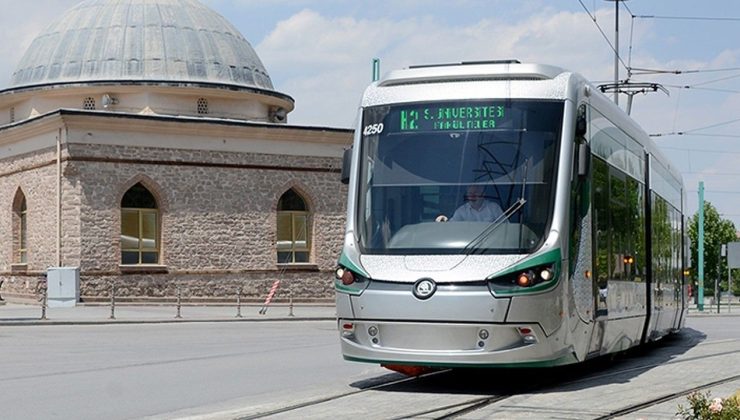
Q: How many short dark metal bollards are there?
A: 5